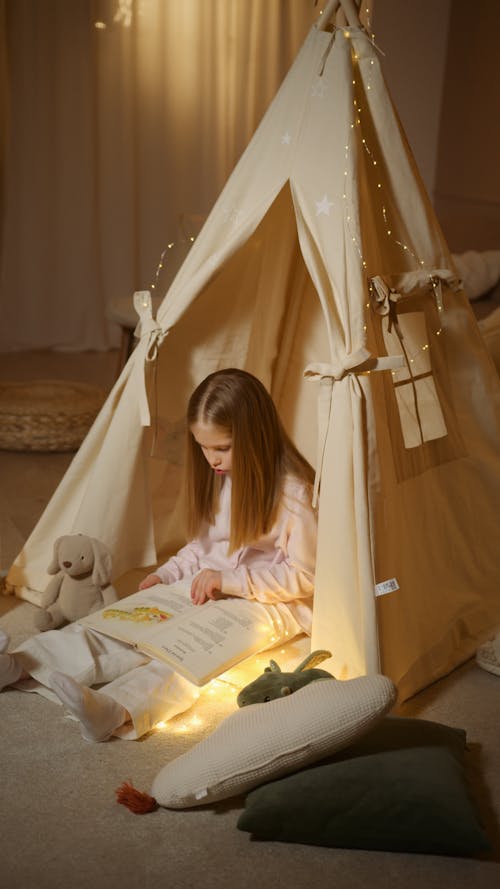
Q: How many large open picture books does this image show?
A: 1